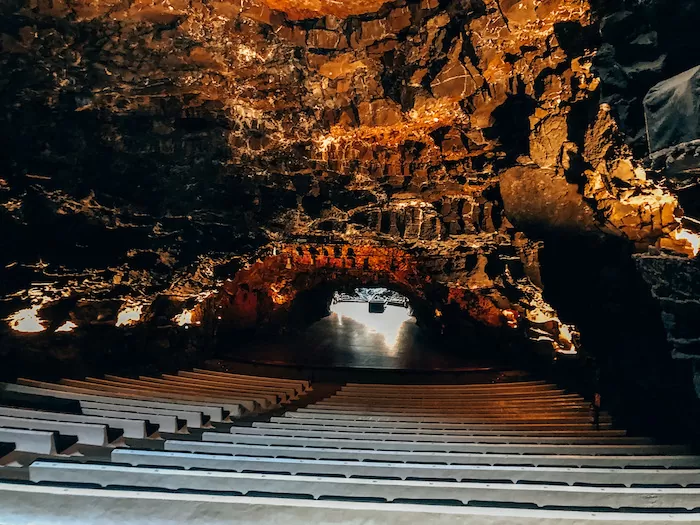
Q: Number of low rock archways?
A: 1